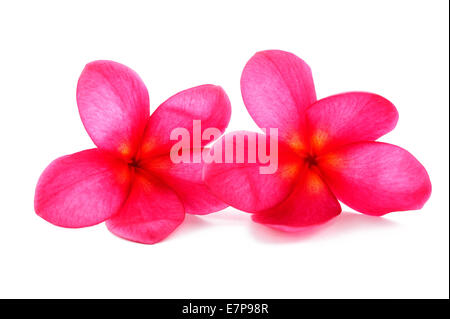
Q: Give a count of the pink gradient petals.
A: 10